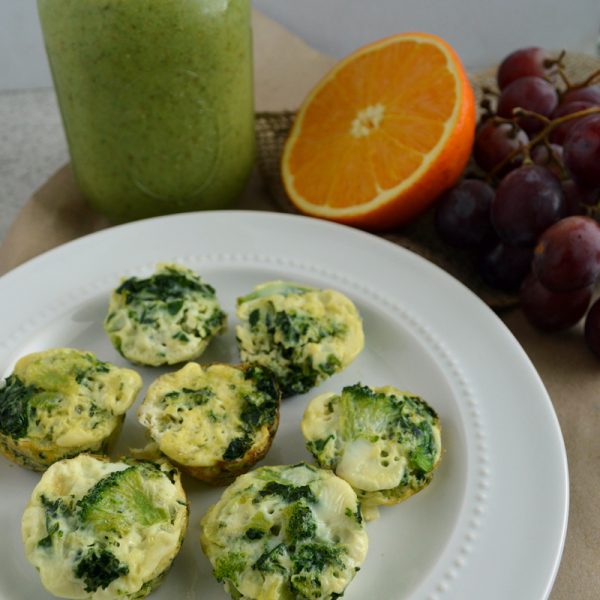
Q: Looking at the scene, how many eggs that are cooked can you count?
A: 7